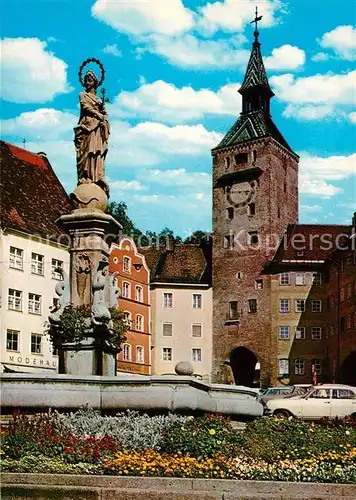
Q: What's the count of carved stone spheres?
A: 2